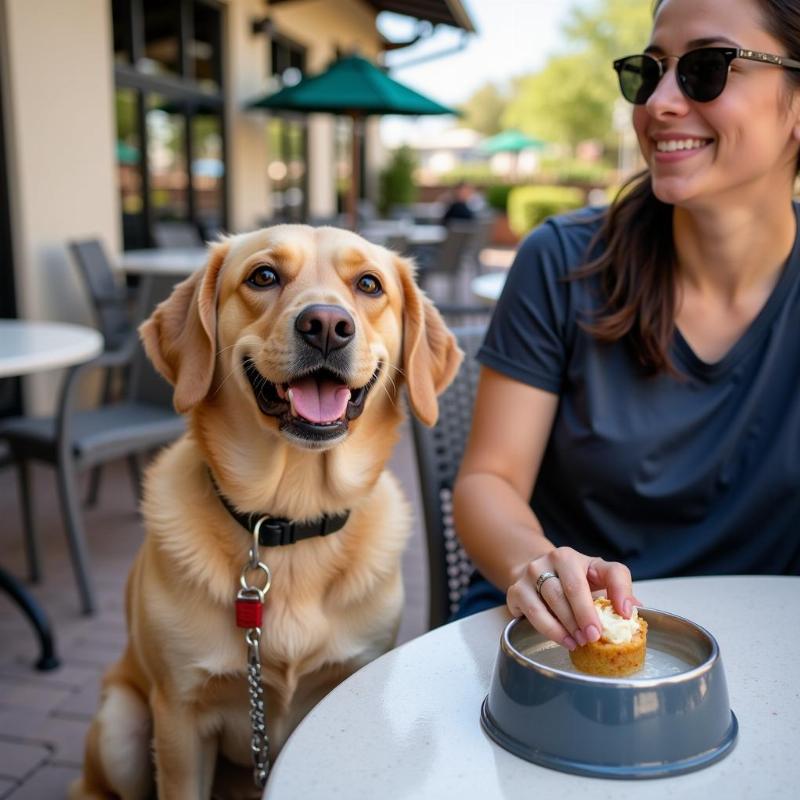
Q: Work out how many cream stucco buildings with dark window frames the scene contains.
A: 1